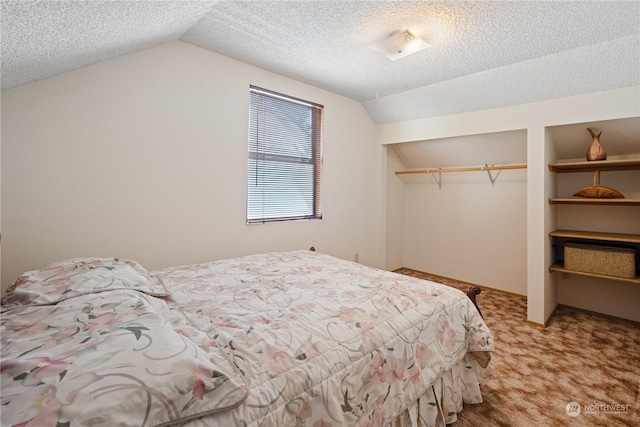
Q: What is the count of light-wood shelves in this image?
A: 4